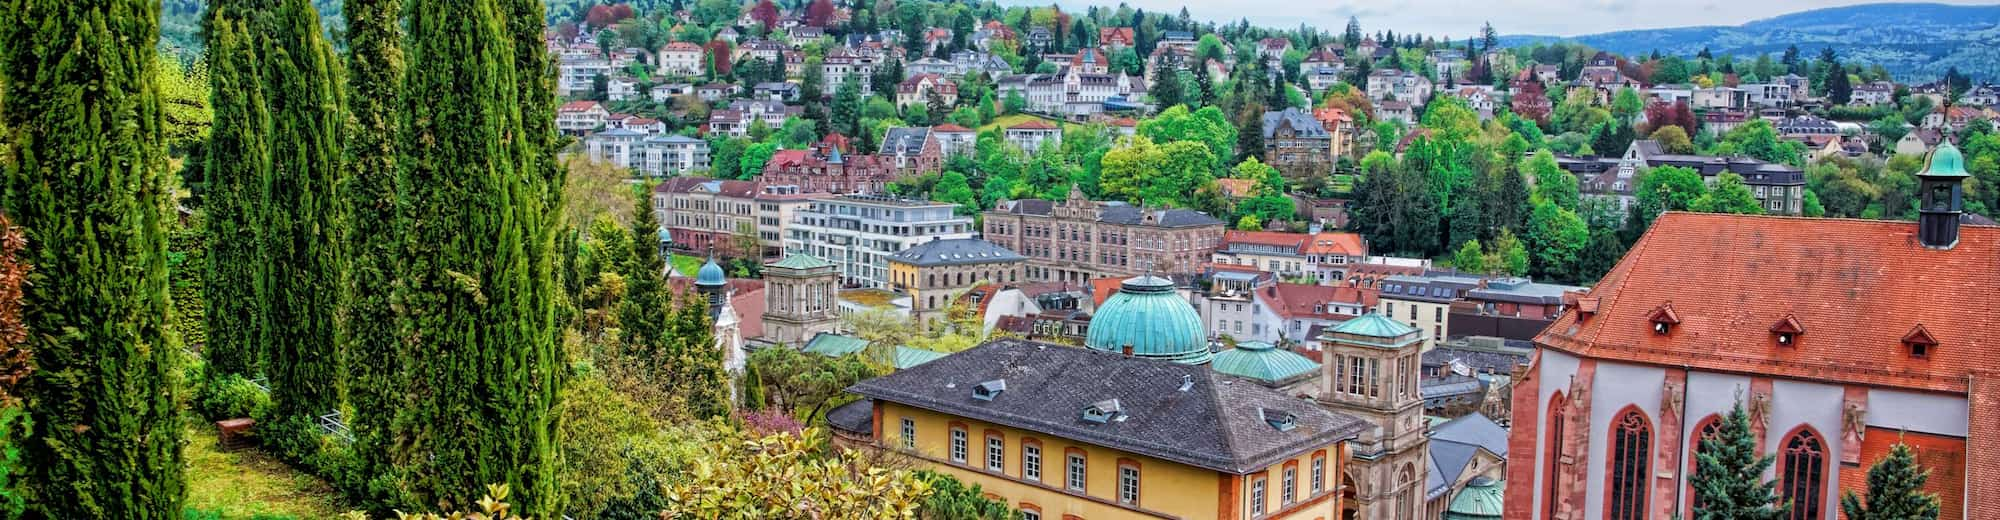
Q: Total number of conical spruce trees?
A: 2